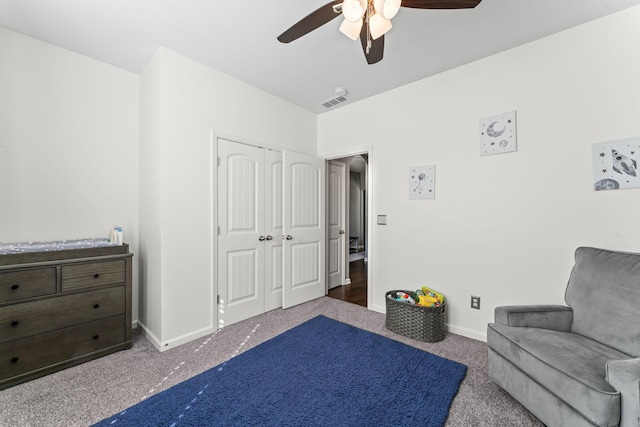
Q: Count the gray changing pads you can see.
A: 1